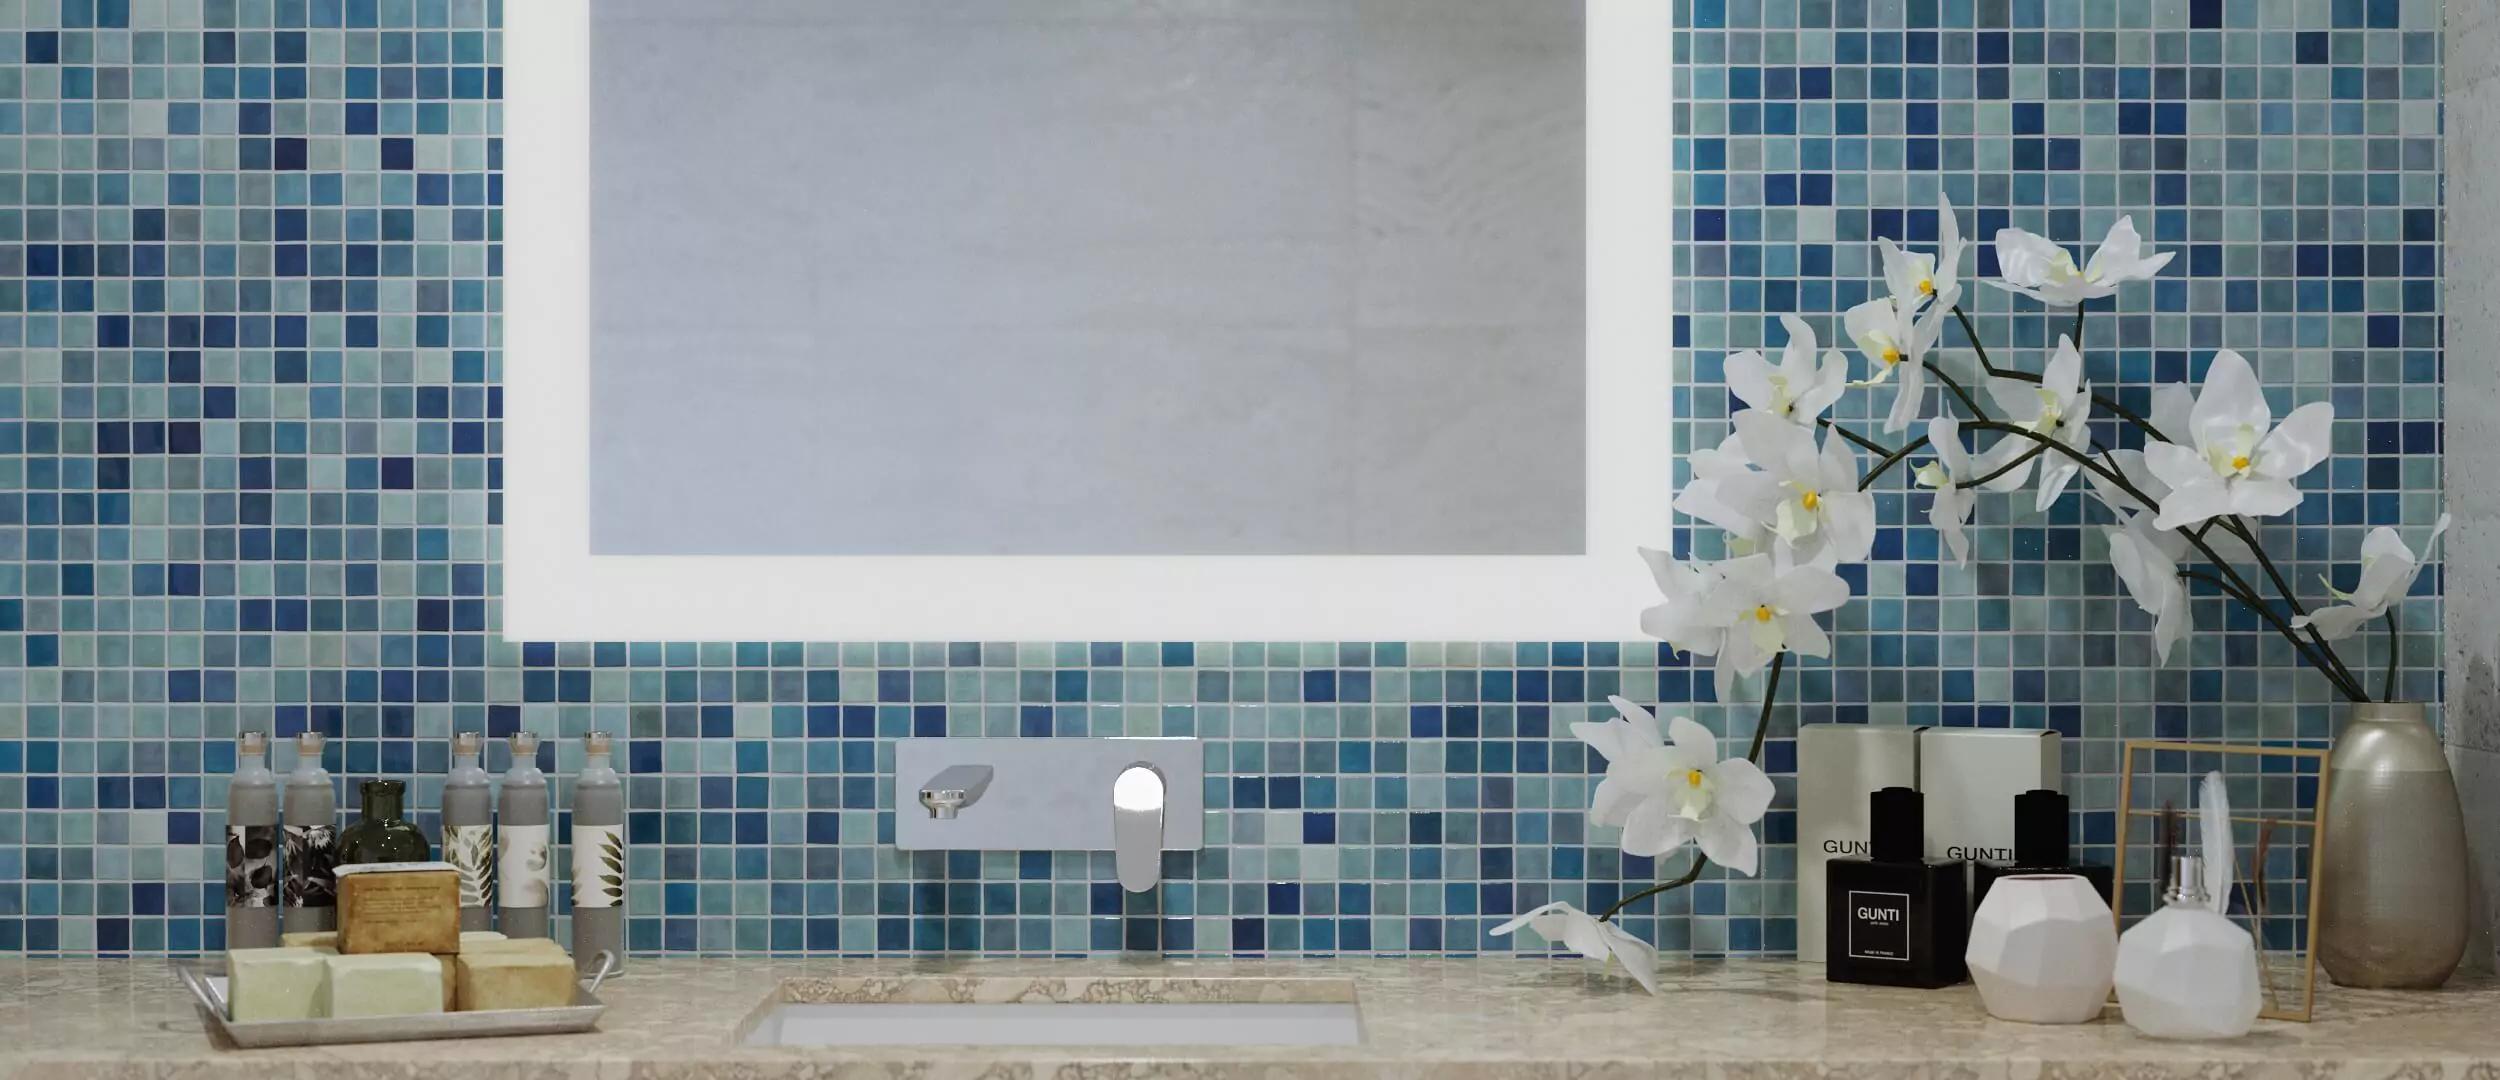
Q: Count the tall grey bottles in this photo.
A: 5